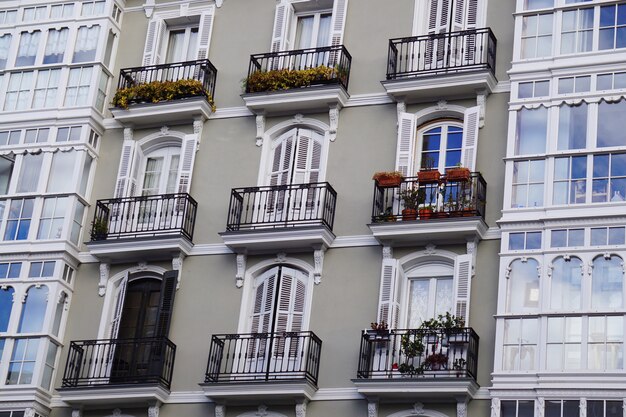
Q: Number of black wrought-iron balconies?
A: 9